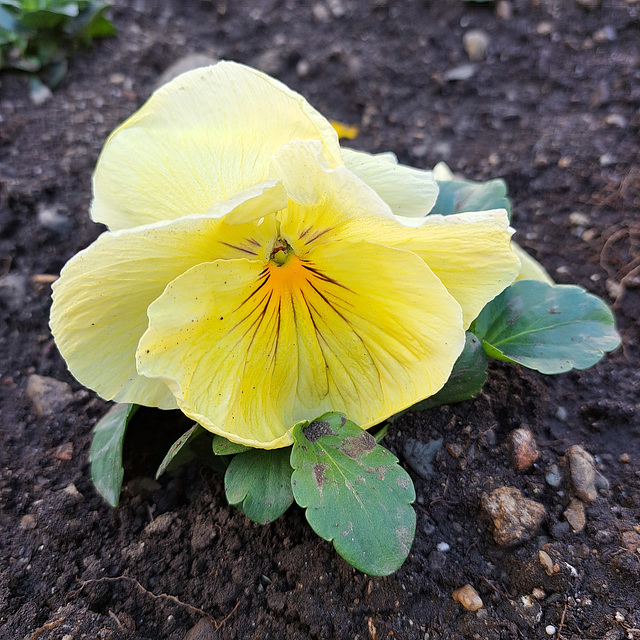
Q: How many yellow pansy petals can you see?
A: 5